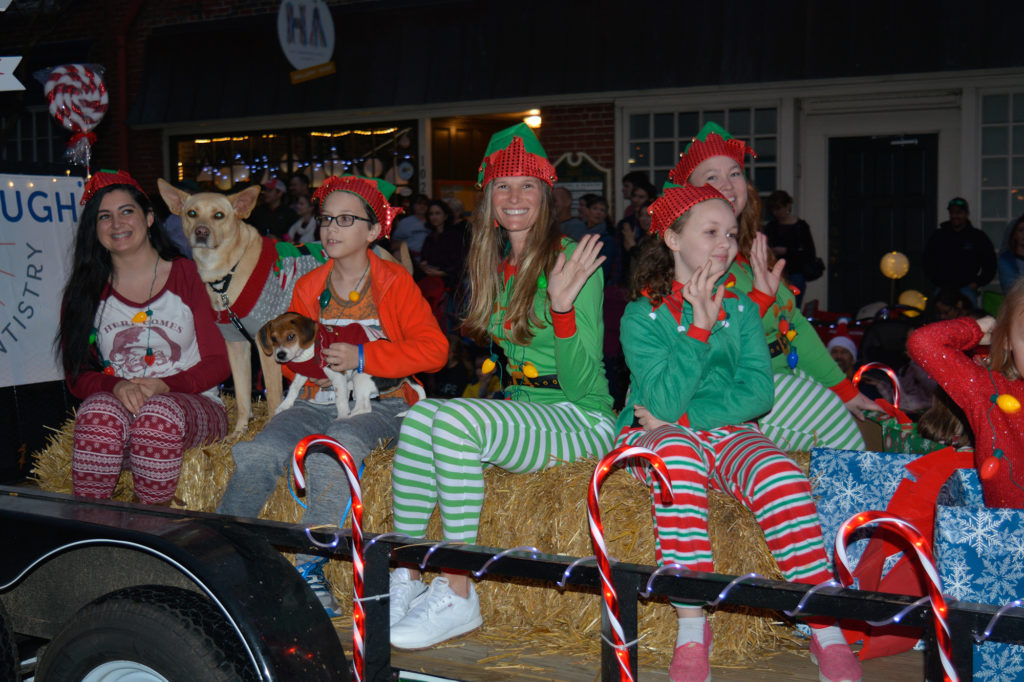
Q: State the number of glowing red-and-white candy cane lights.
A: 4